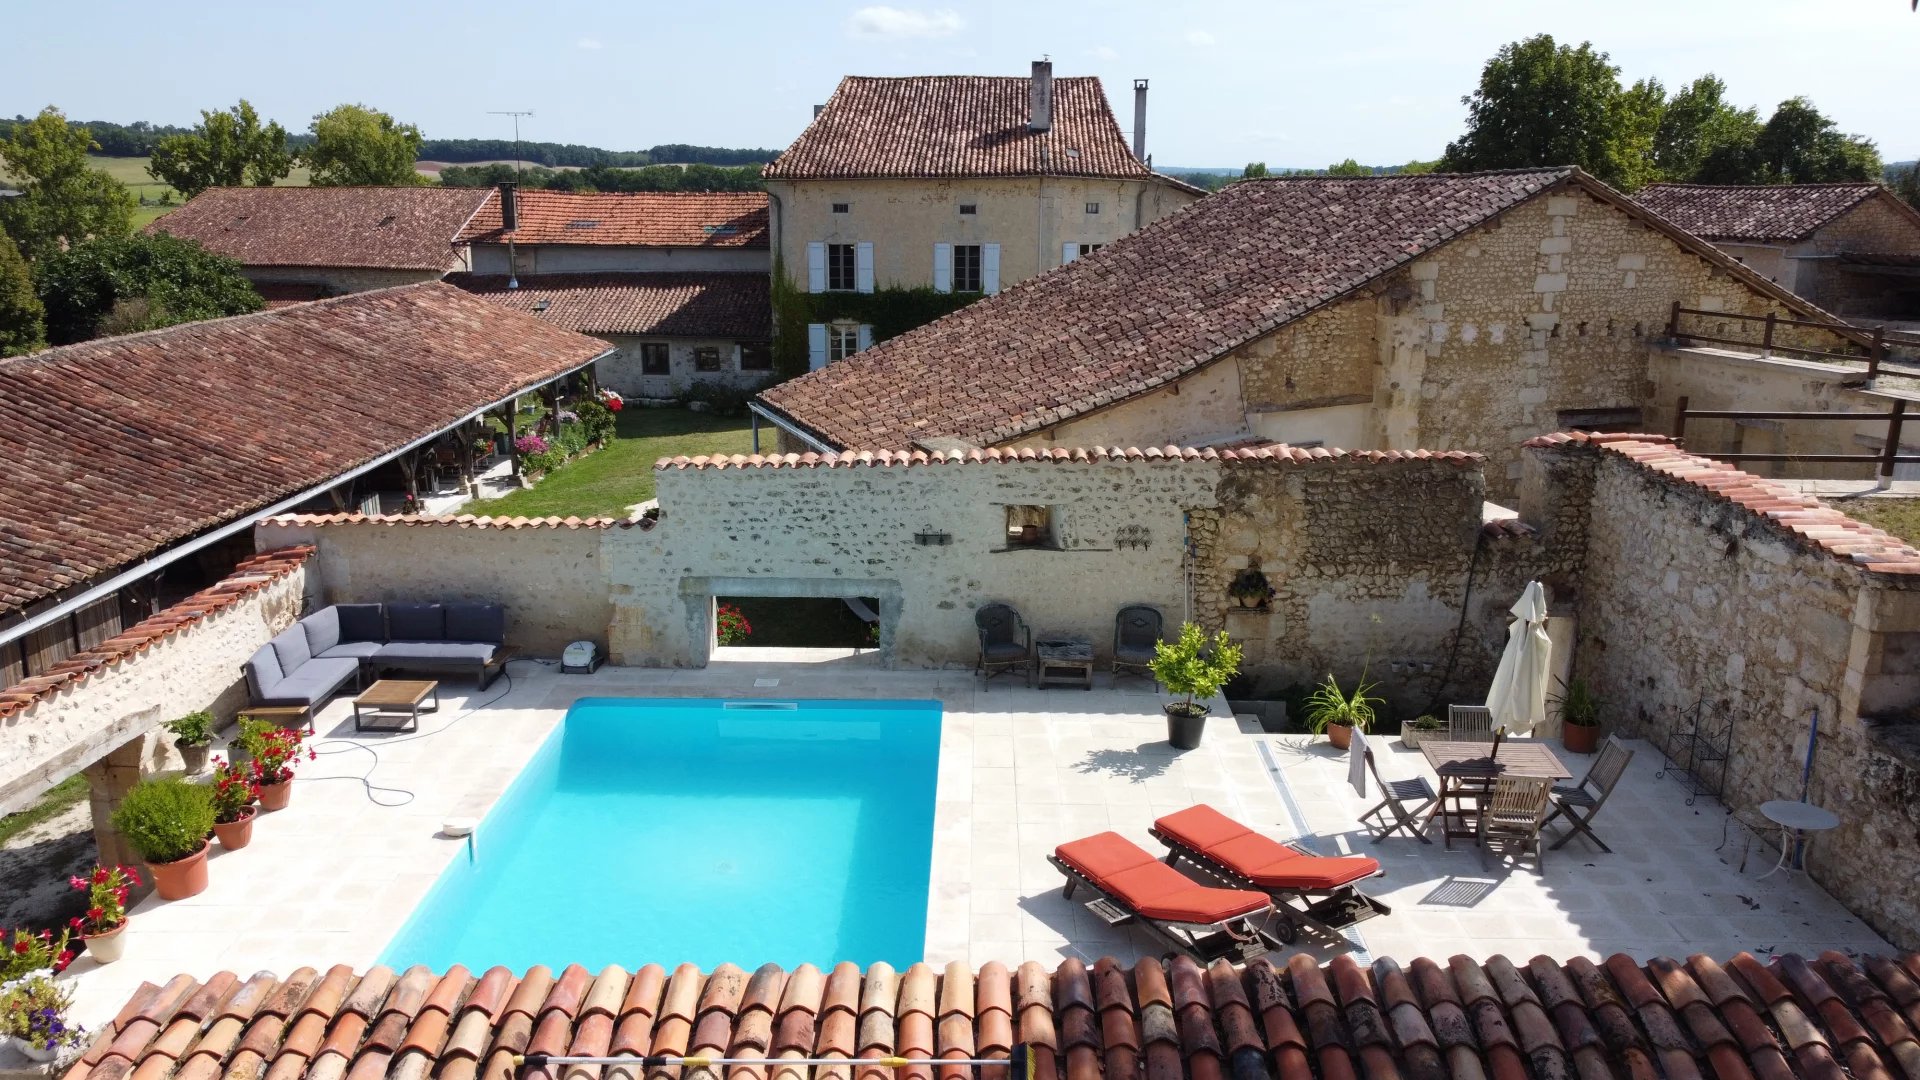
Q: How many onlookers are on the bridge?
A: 0